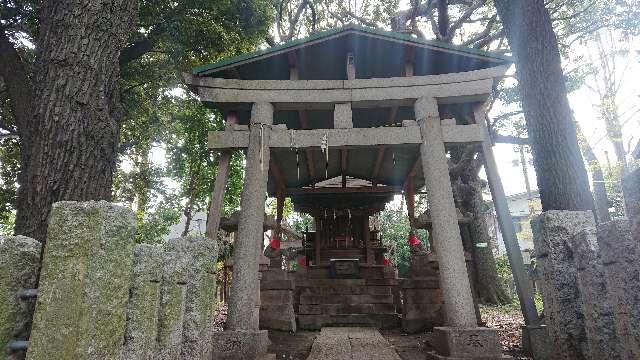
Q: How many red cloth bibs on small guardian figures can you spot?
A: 4